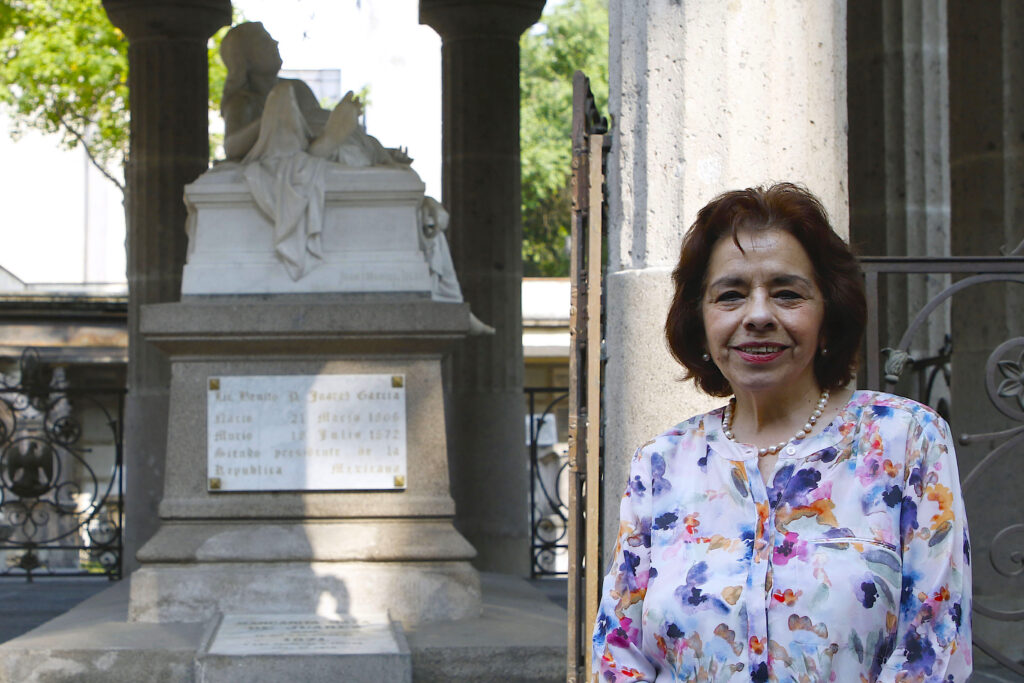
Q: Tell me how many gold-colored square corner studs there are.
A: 4